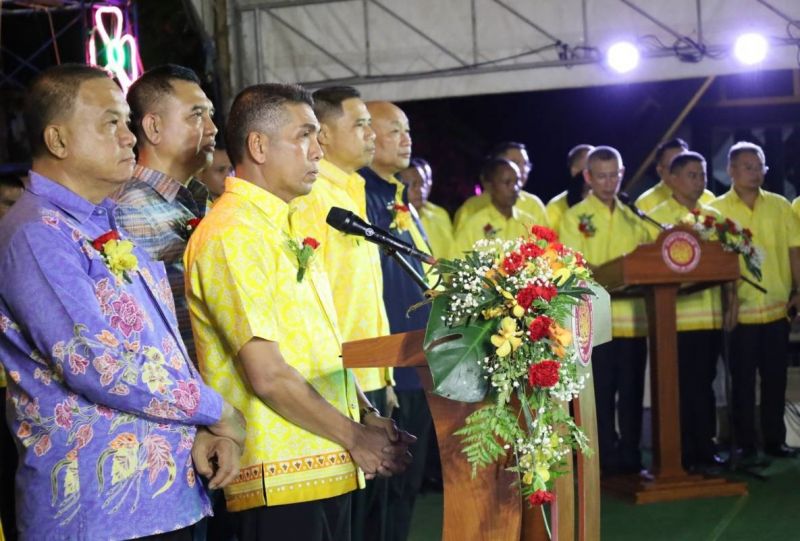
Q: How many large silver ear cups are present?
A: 0